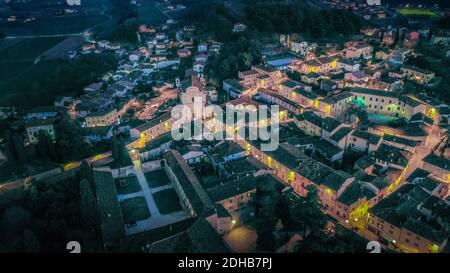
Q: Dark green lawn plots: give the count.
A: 4